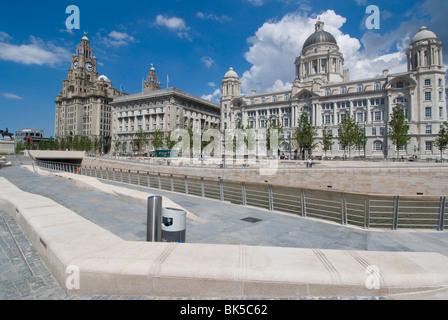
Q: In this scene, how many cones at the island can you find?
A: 0